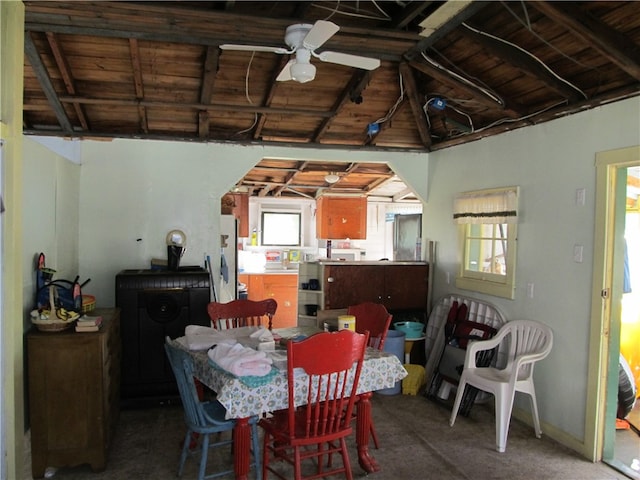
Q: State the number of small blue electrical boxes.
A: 2